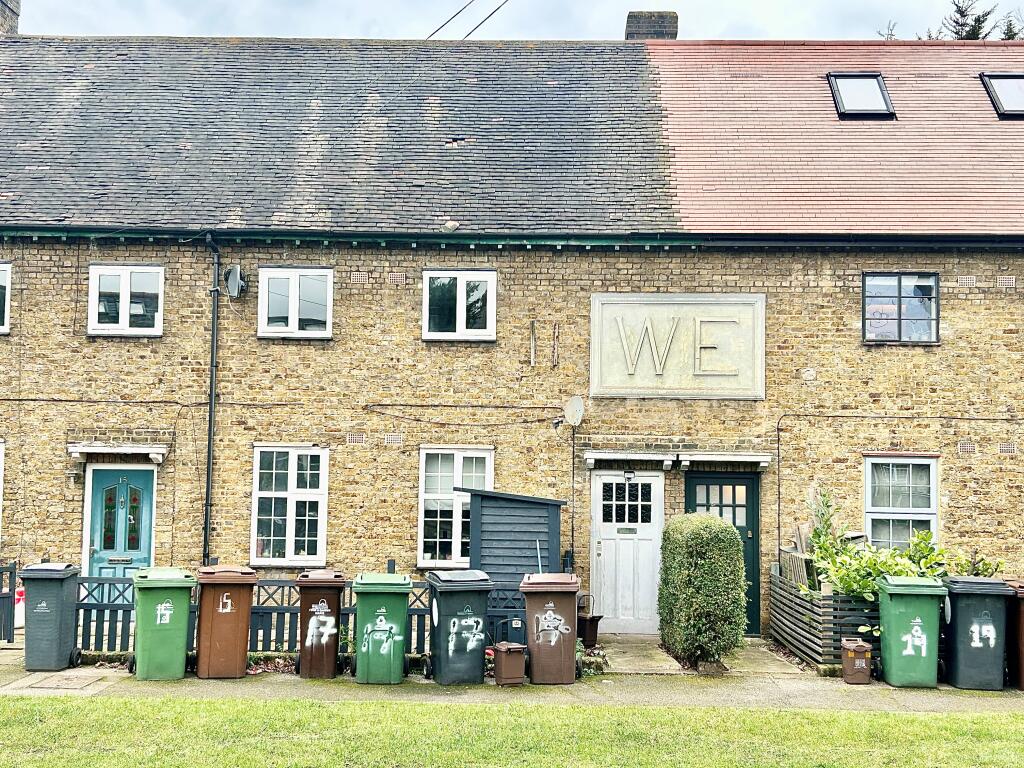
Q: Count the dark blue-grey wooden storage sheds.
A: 1